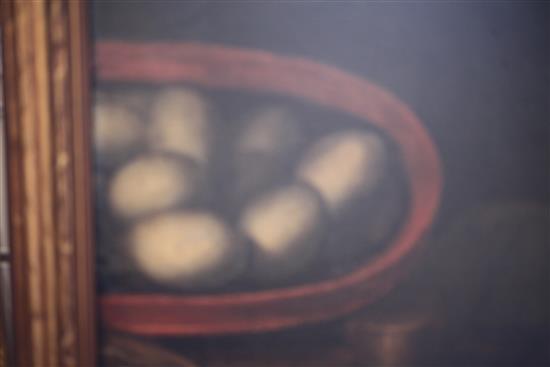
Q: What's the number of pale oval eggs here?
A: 7